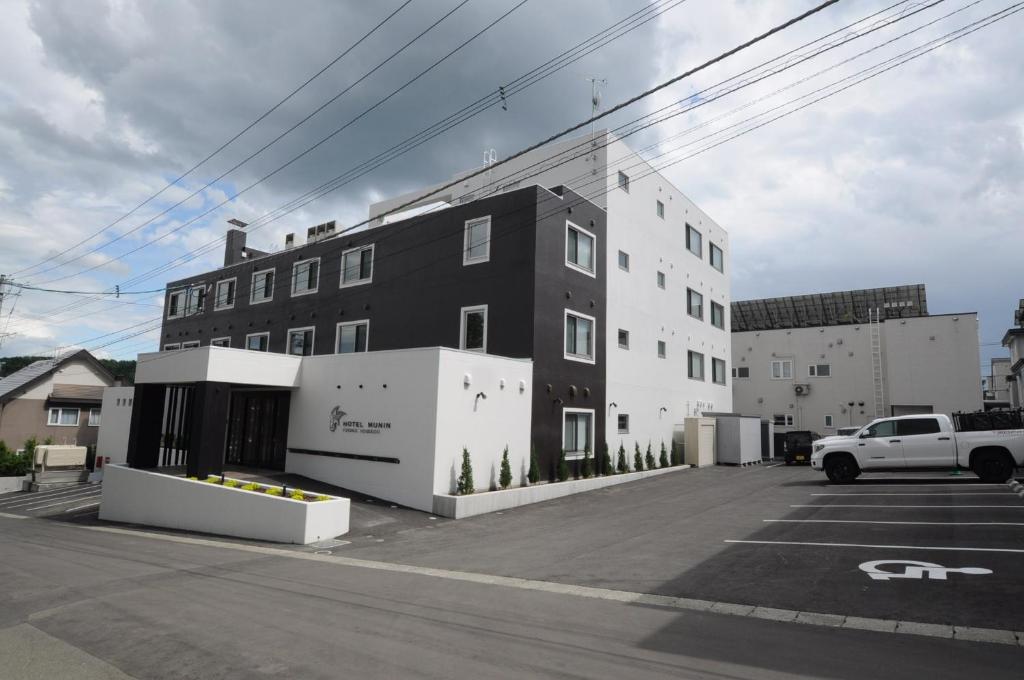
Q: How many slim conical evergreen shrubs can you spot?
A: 11